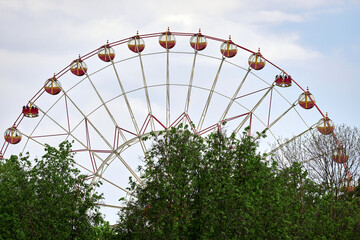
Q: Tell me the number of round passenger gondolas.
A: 13